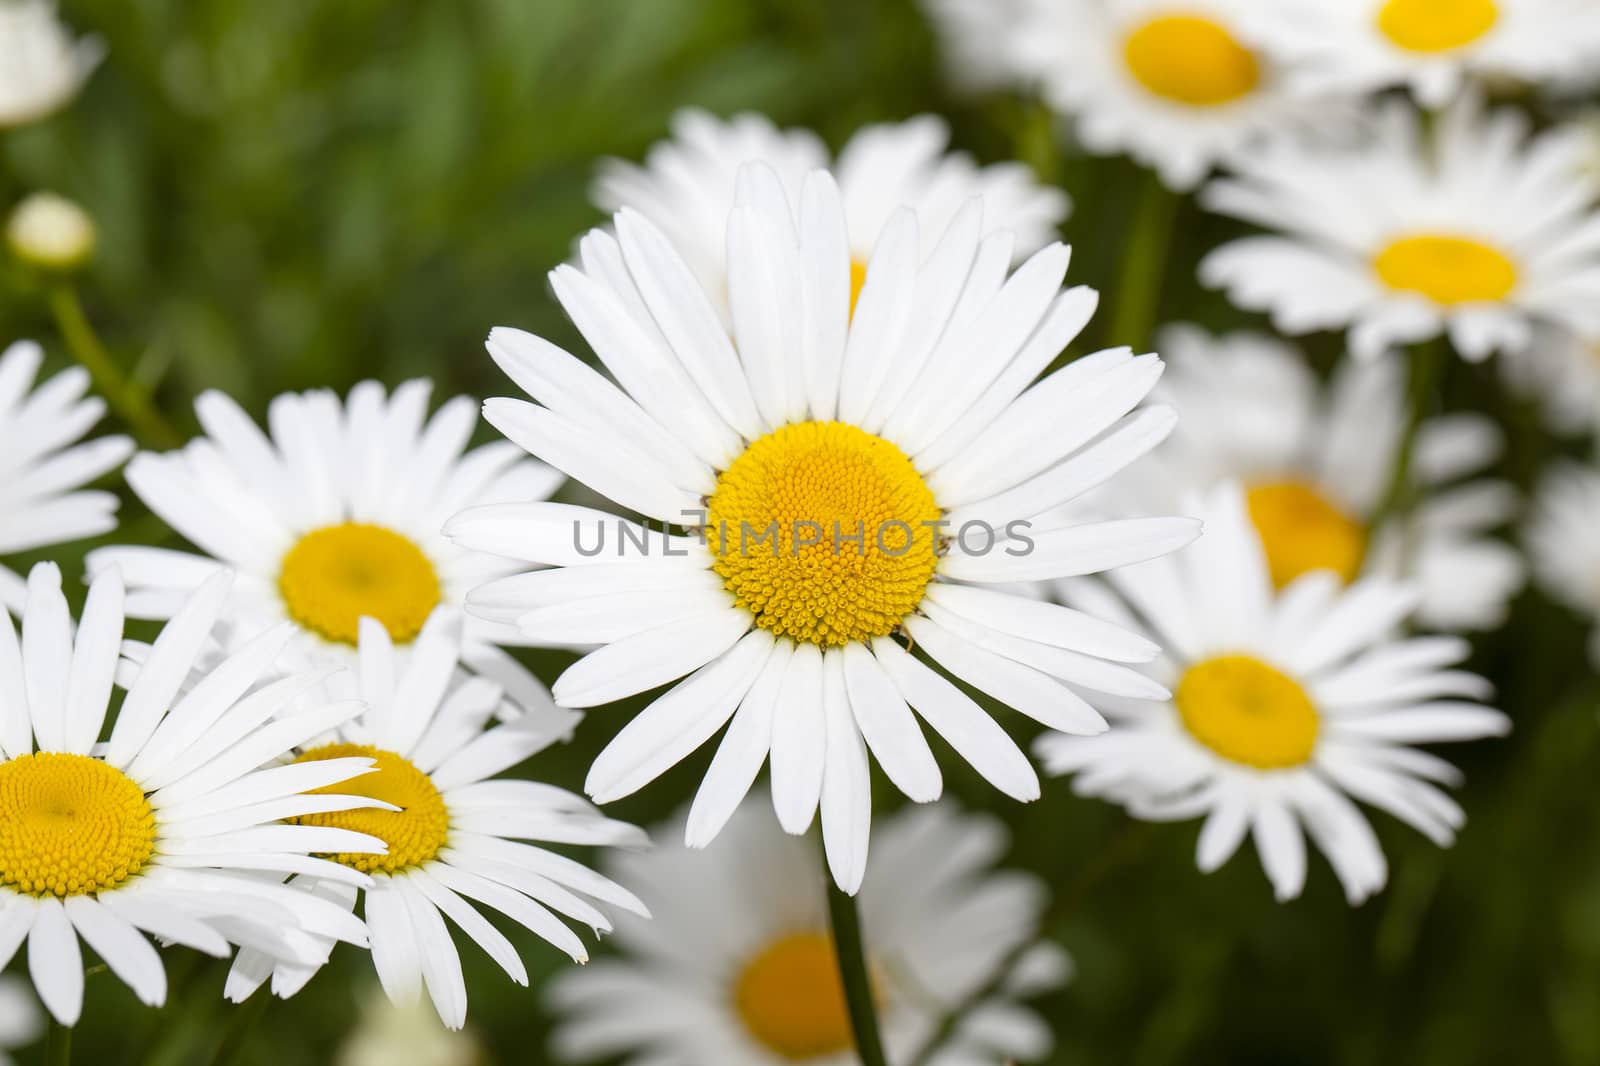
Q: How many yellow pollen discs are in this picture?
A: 11